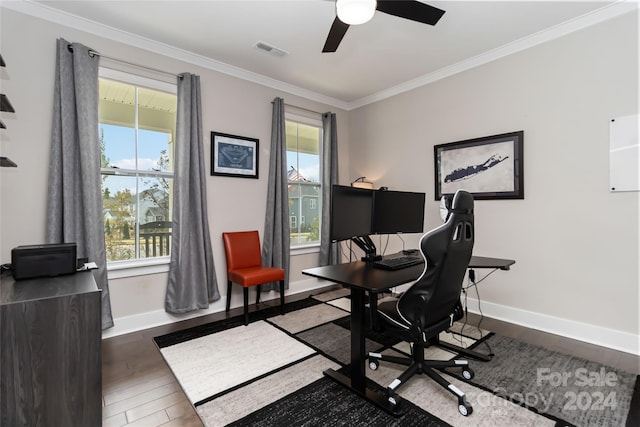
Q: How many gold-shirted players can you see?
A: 0